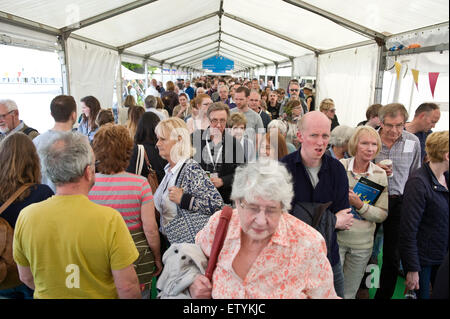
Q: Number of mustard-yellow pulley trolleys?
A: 0